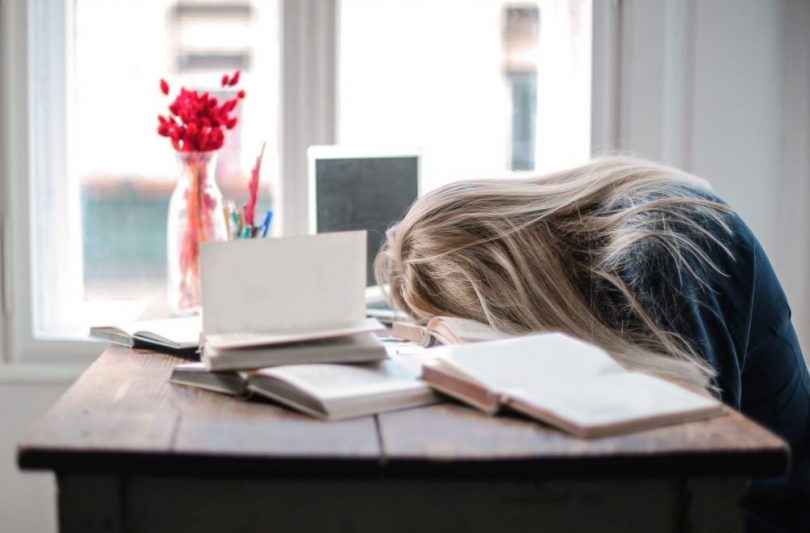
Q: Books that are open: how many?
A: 5